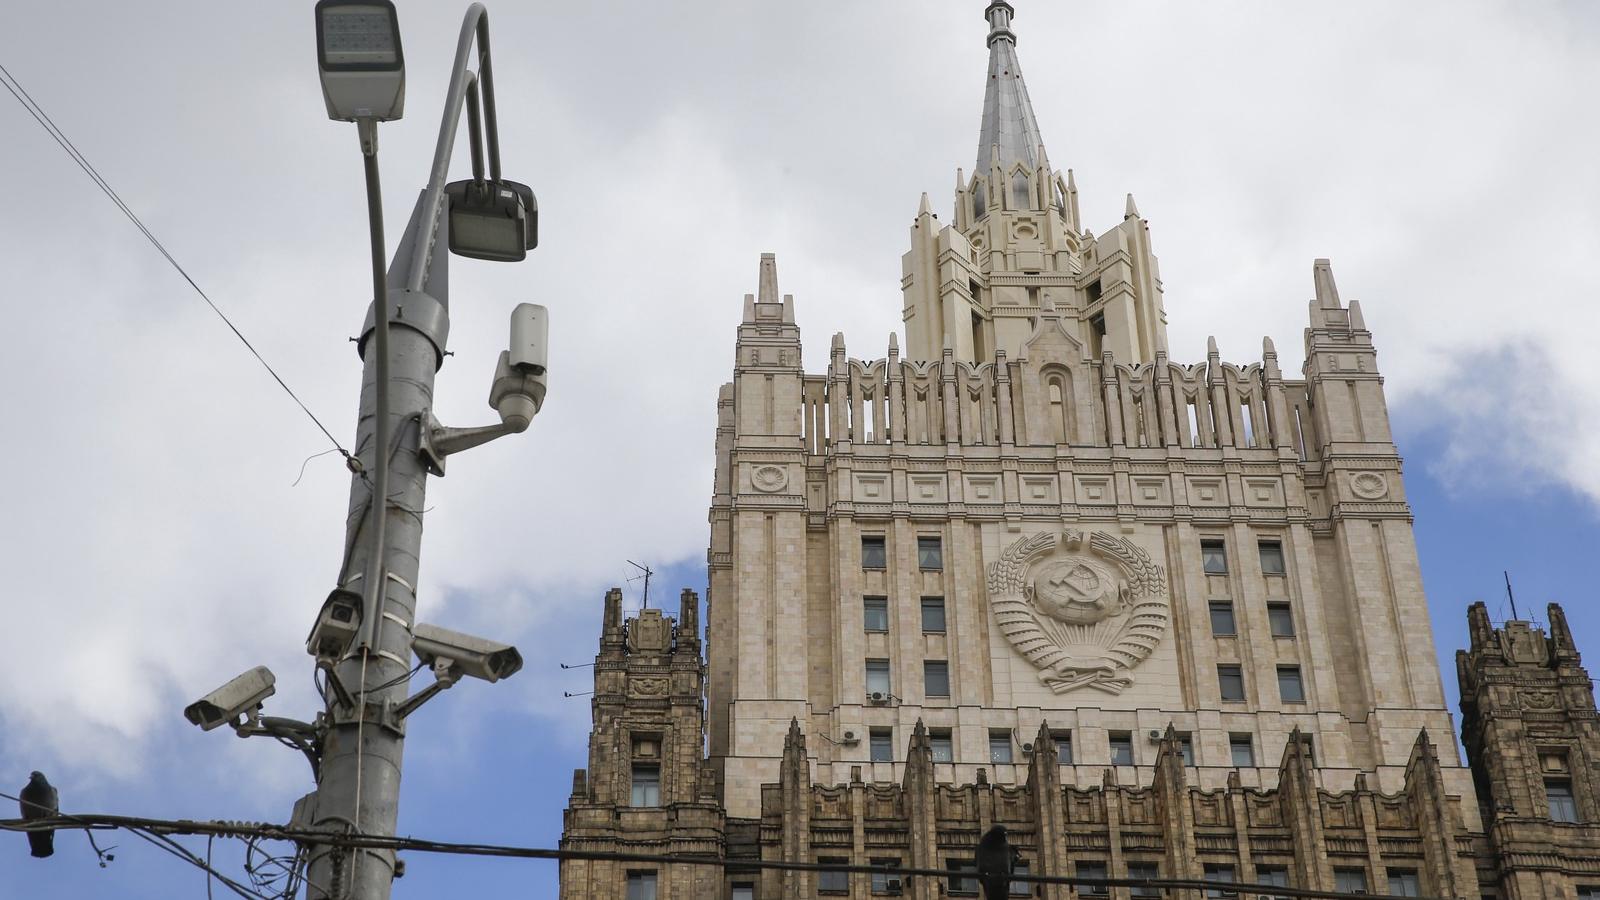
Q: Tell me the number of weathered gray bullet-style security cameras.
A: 3